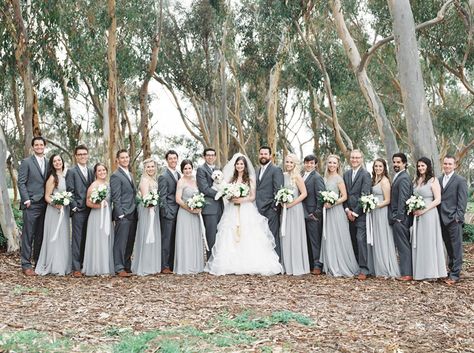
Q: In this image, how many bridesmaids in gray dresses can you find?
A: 8